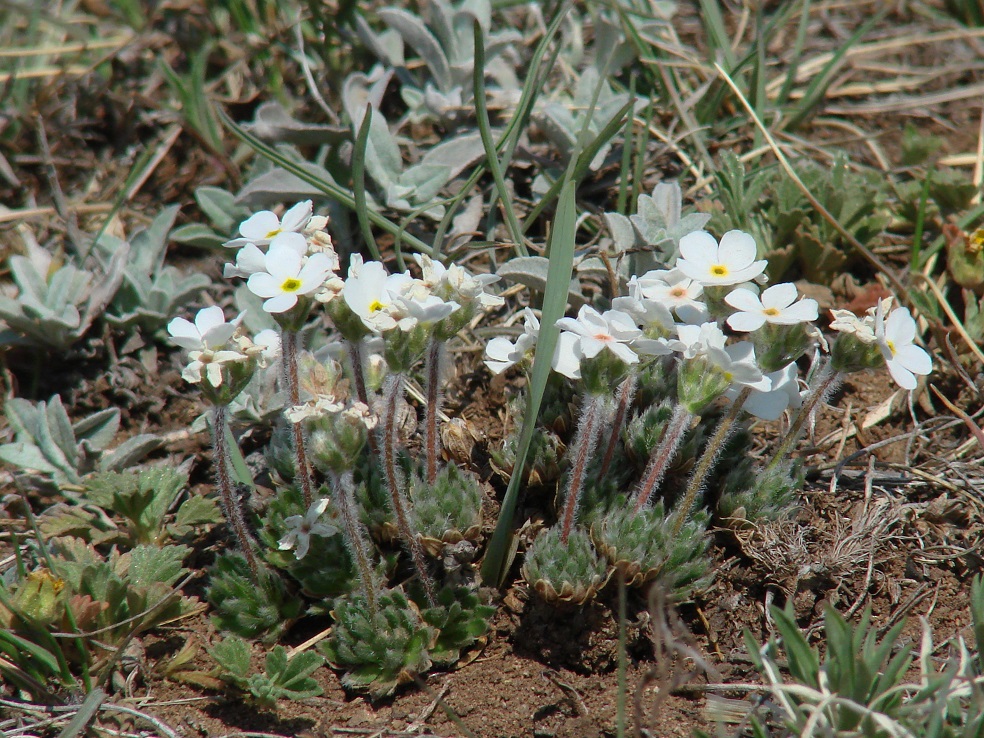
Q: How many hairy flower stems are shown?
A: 11